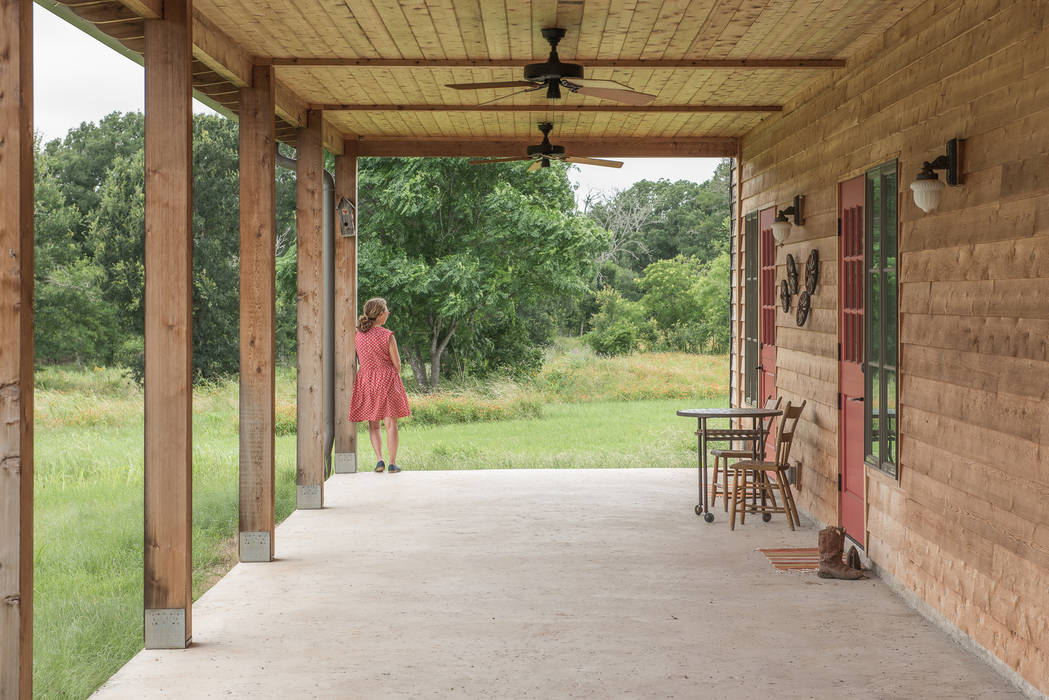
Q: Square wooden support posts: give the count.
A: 5